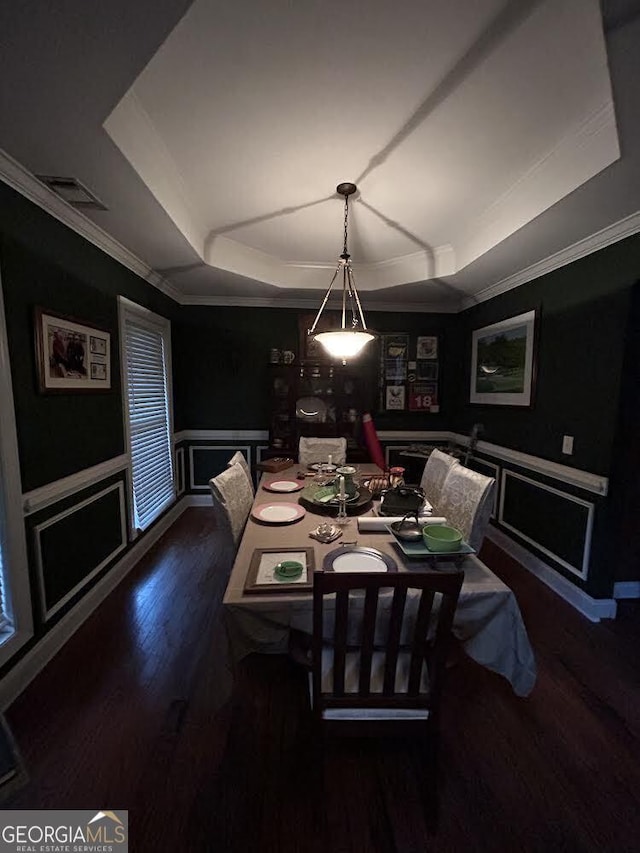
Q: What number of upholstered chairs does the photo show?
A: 5